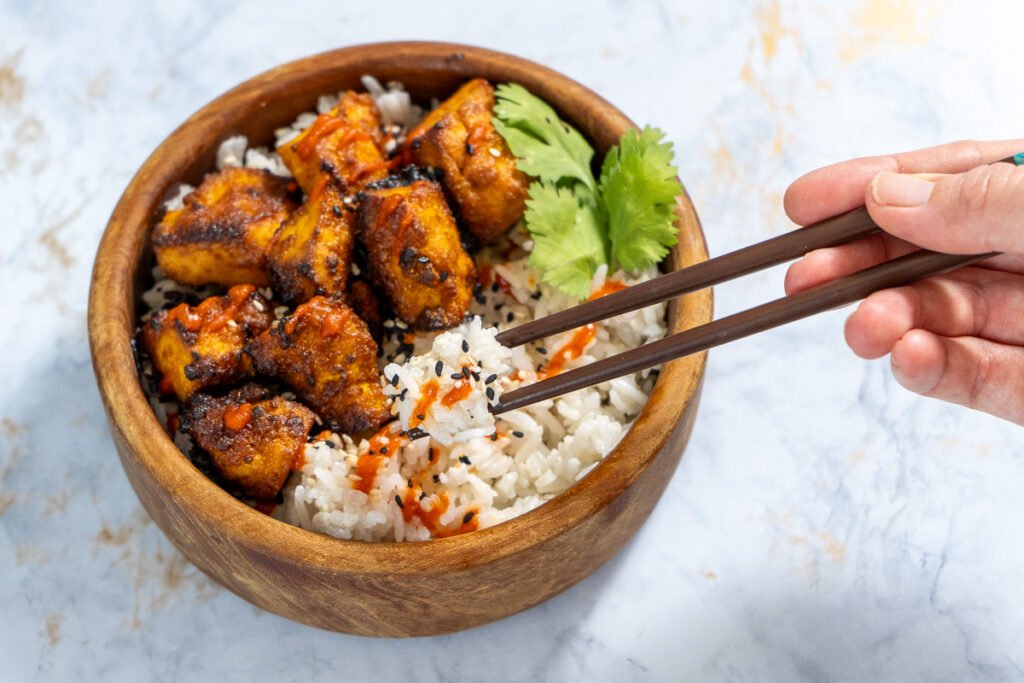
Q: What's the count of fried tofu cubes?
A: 8